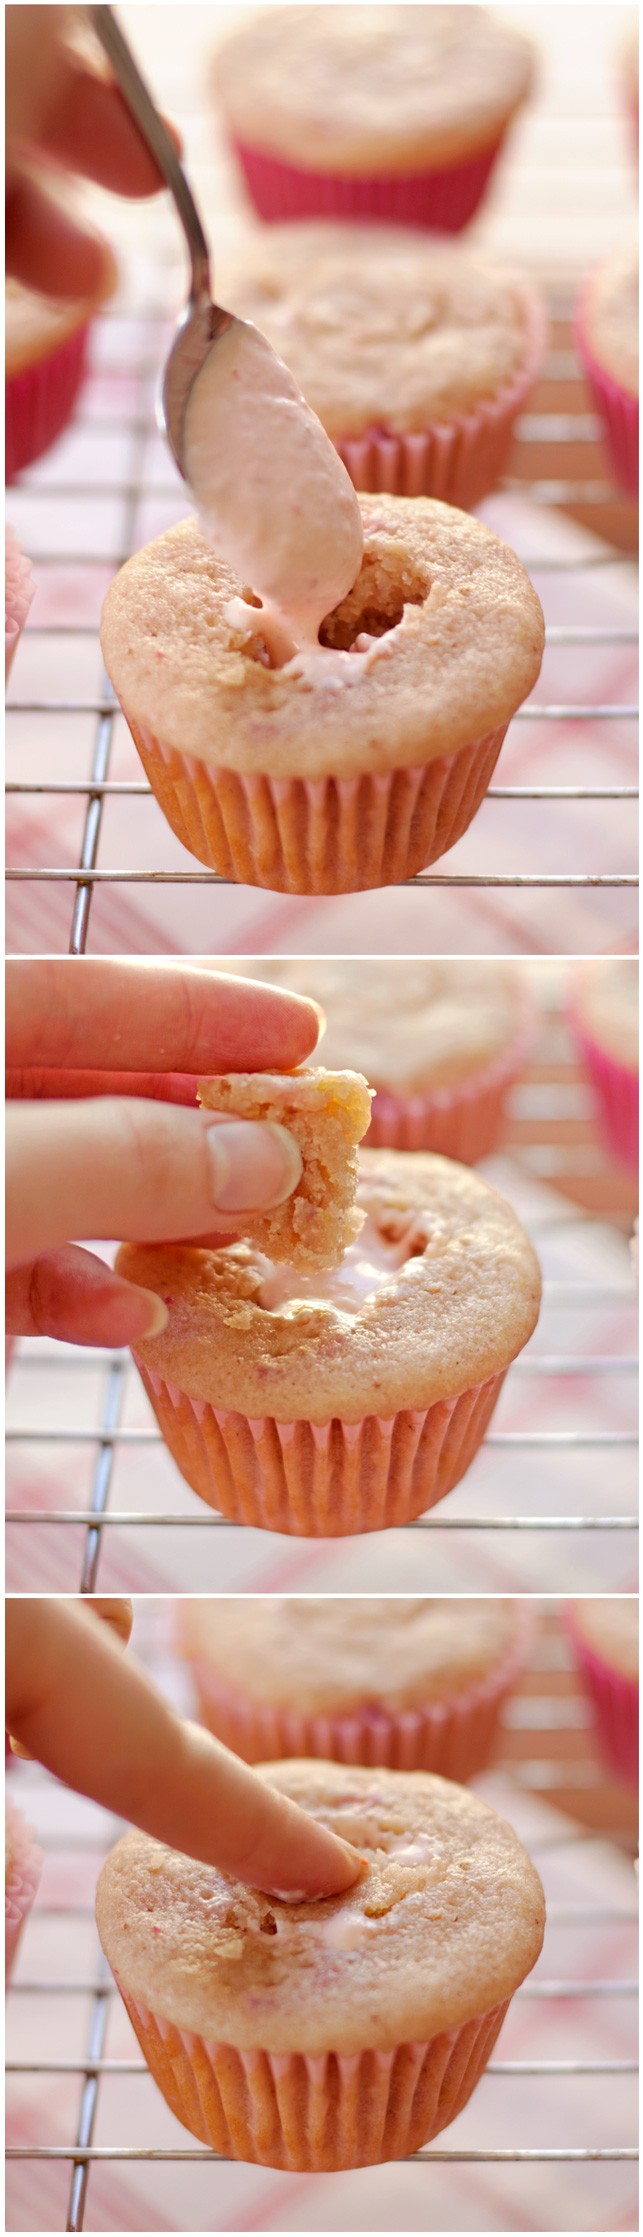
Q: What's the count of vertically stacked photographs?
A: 3